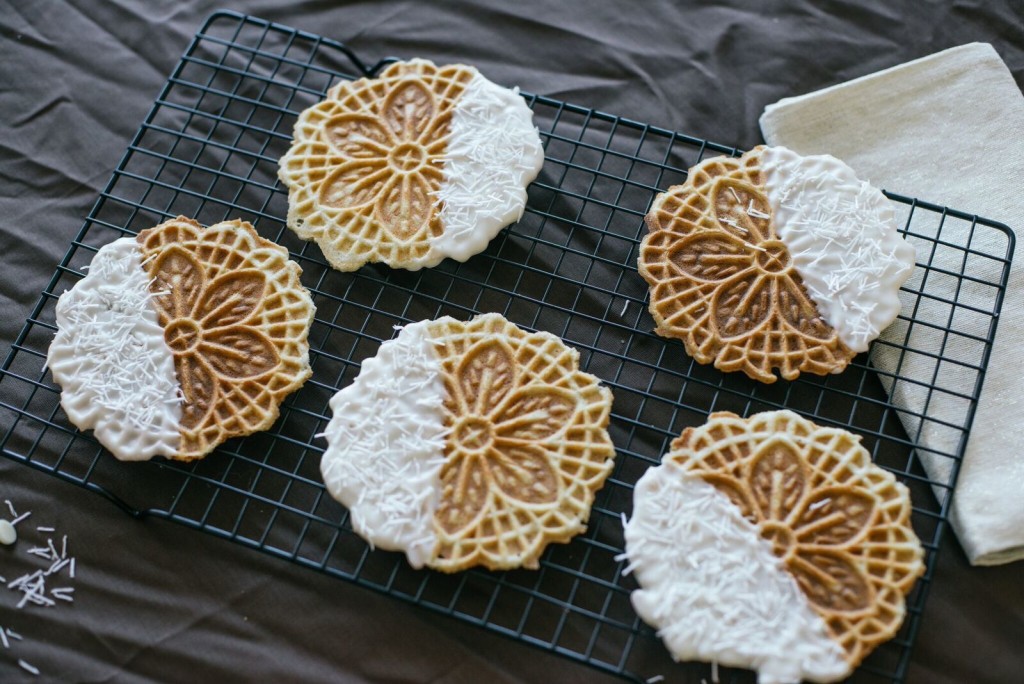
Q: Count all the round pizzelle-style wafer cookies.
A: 5